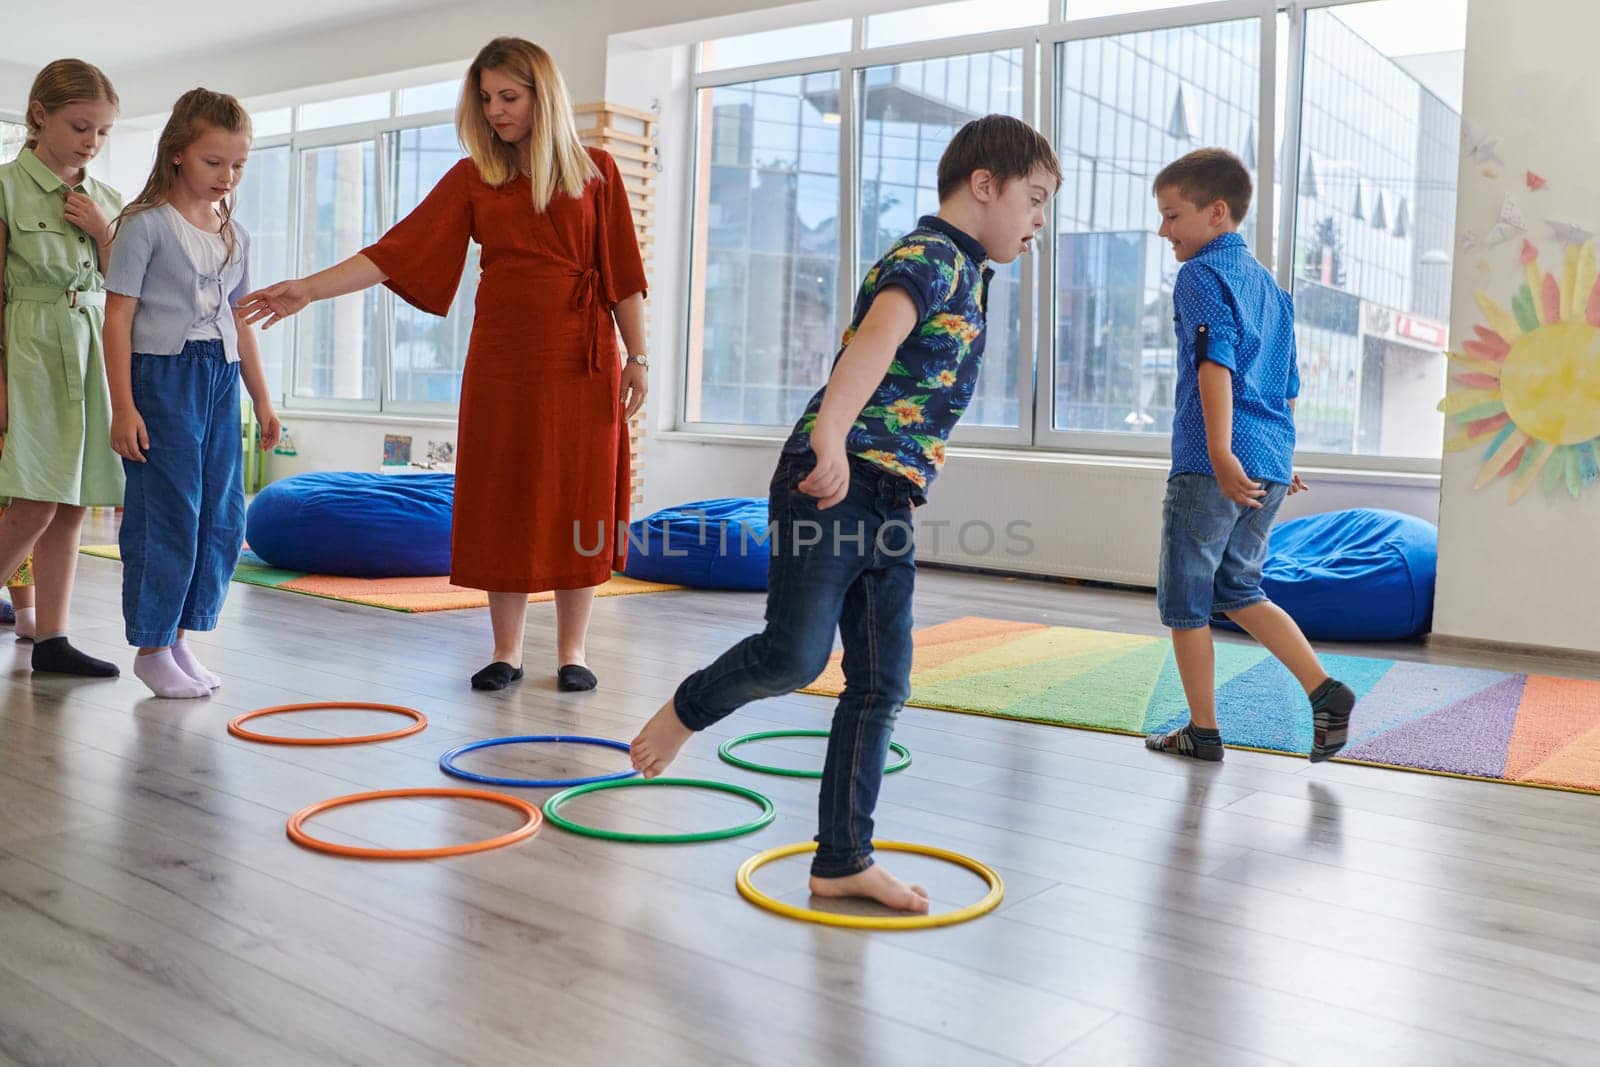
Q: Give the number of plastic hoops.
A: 6